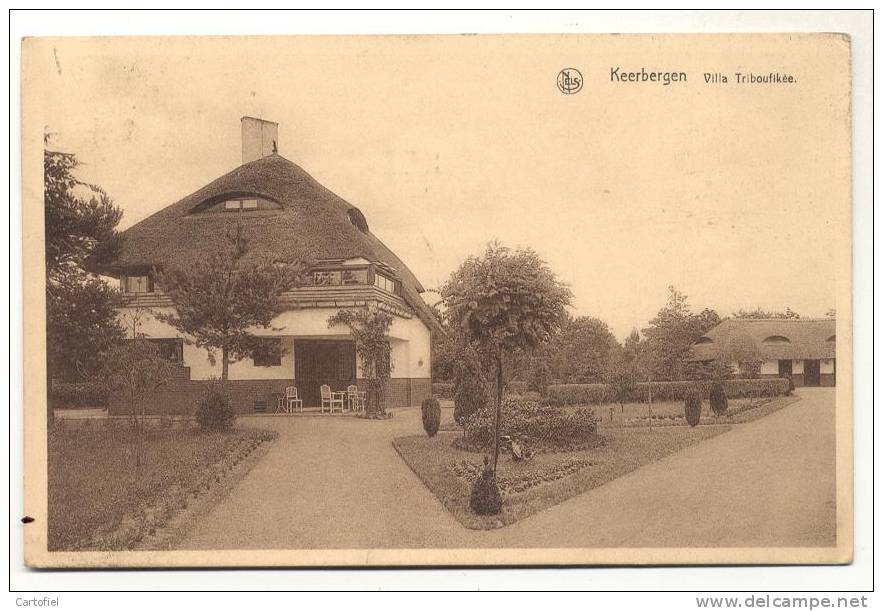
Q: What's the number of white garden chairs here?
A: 3